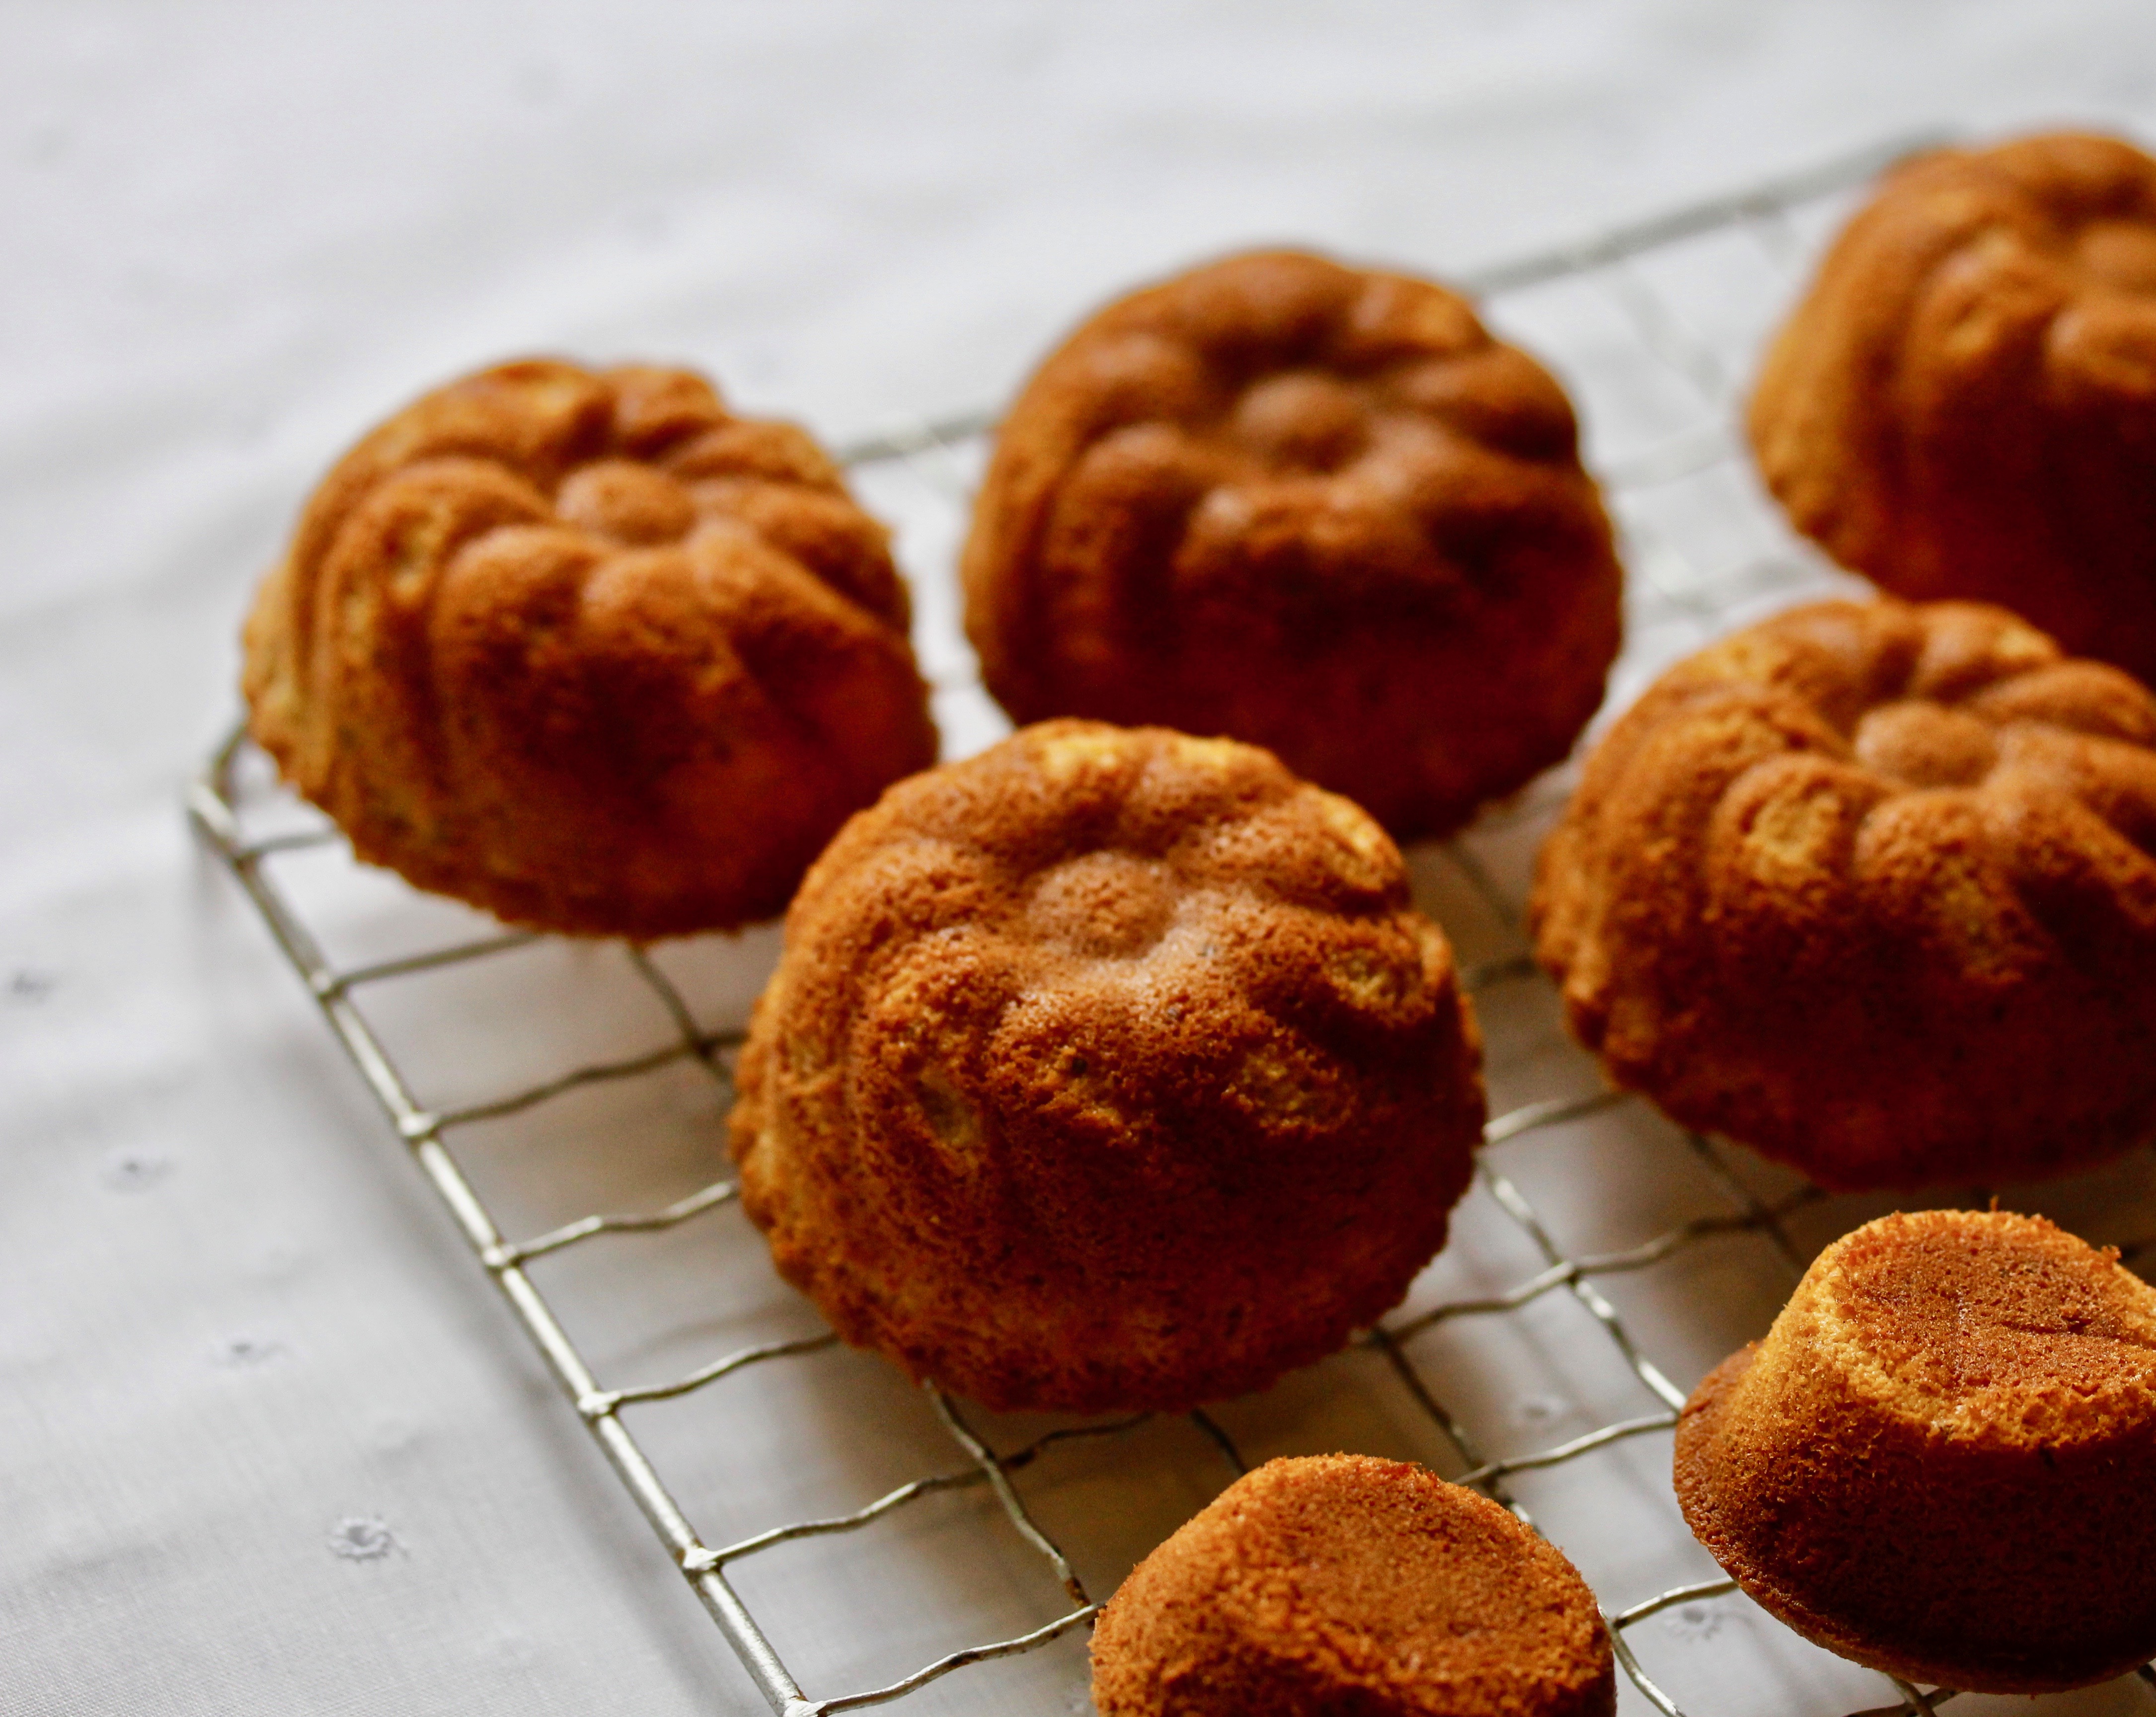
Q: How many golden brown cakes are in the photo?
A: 7